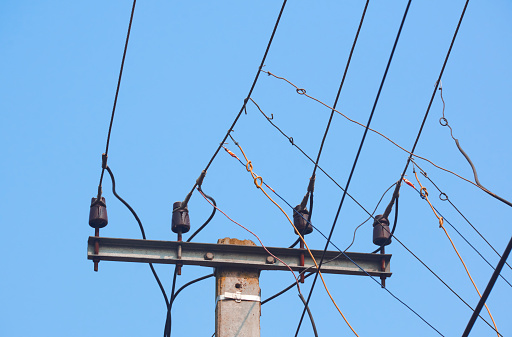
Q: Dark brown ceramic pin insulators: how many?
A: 4